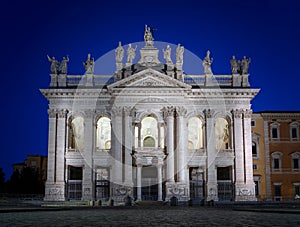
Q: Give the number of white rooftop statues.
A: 11